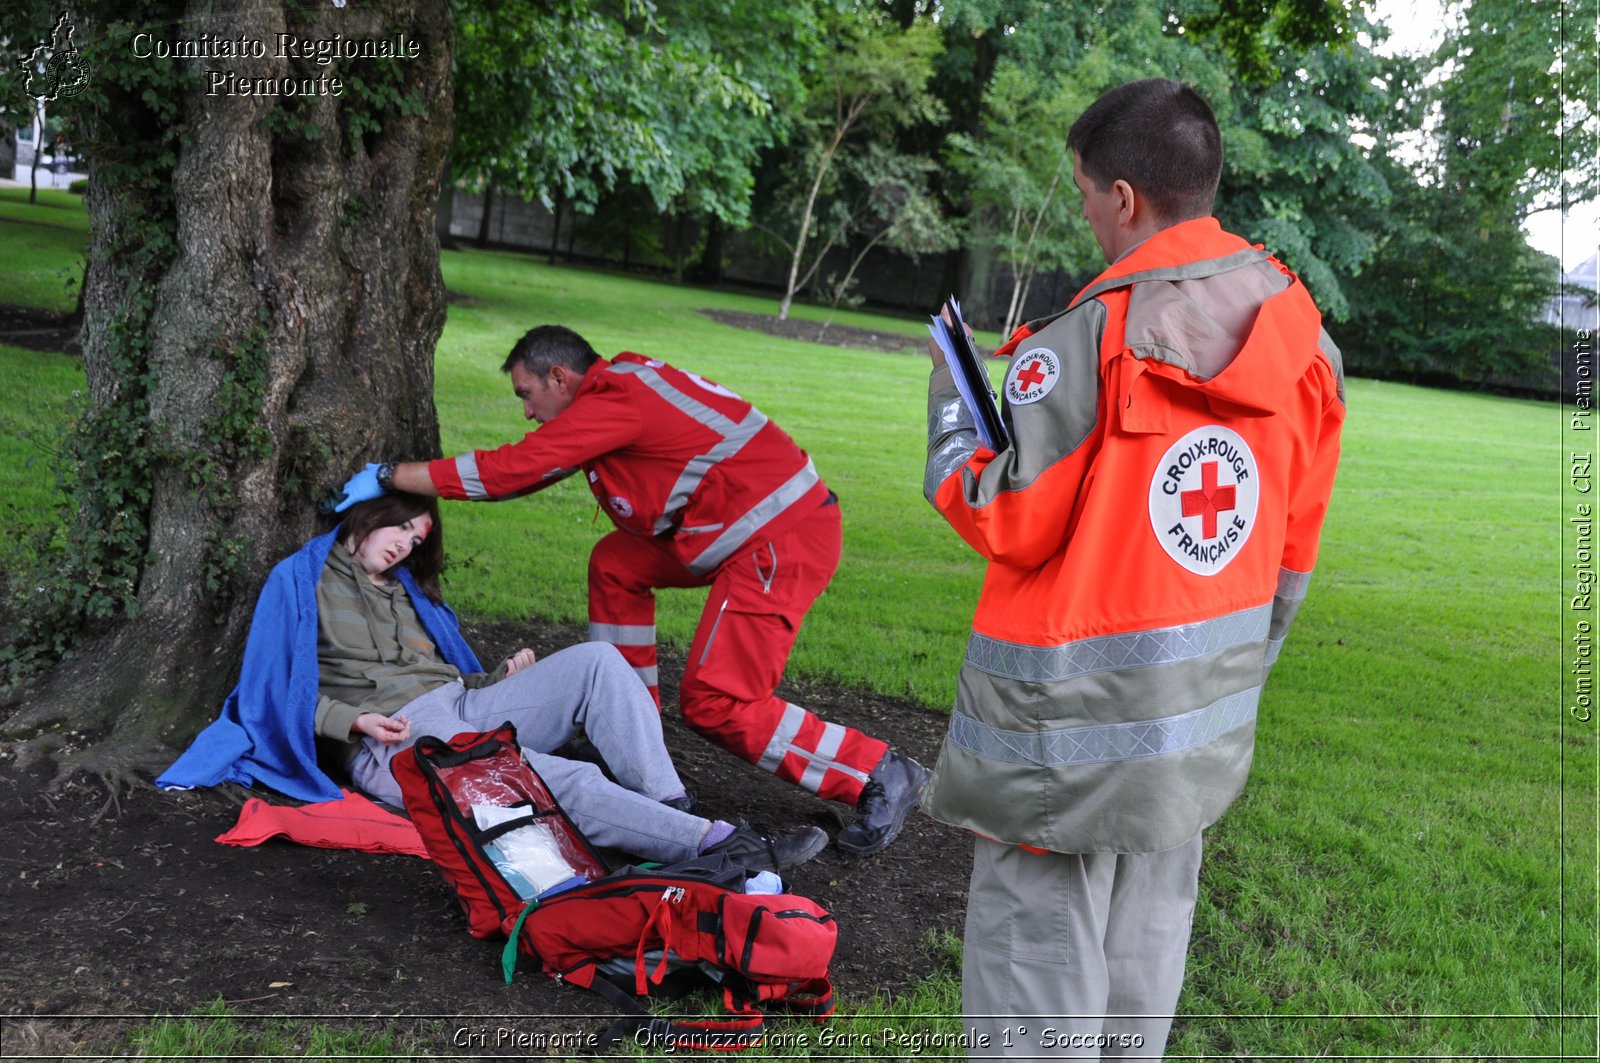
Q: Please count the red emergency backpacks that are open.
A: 1